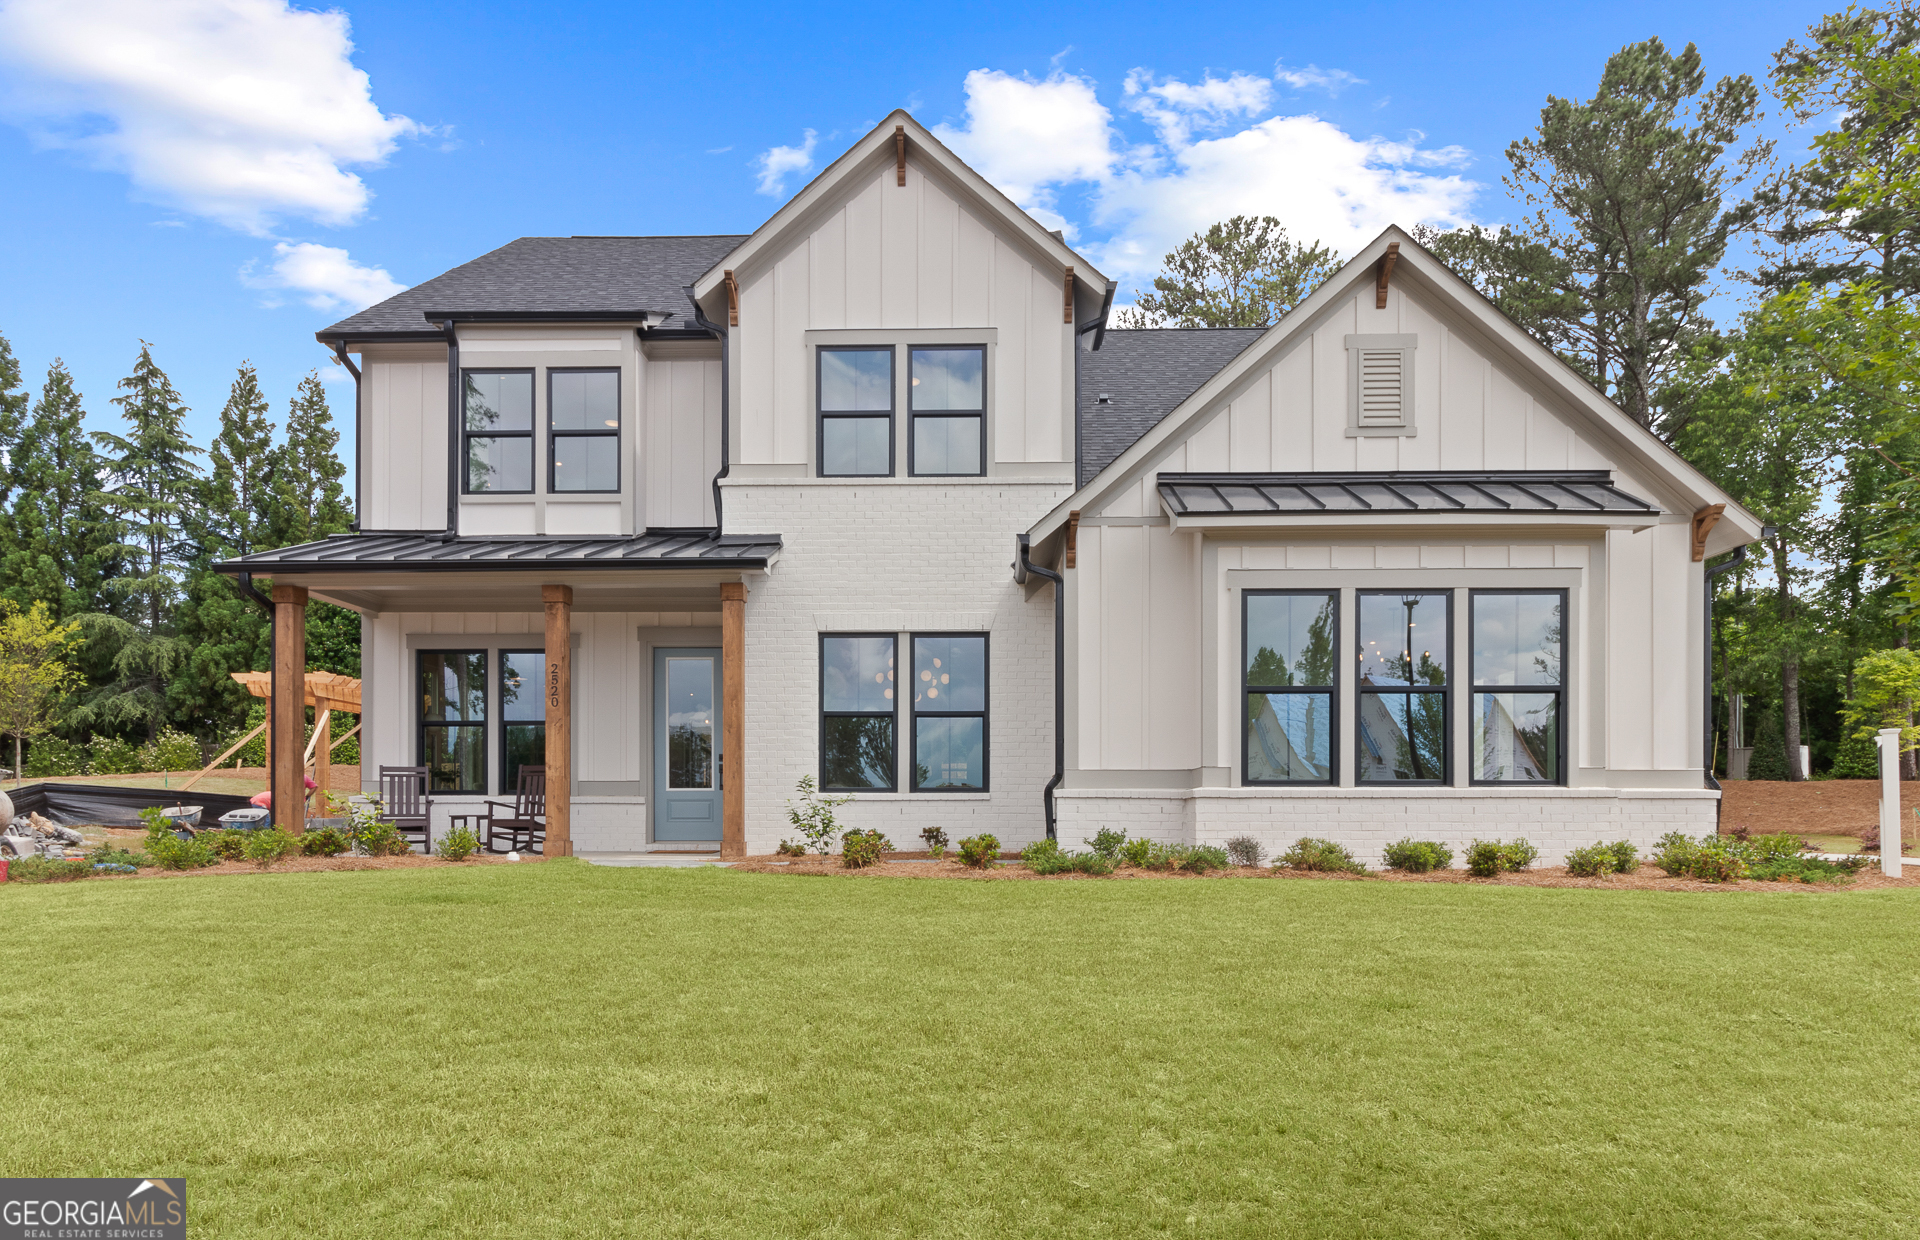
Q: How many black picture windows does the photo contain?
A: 11